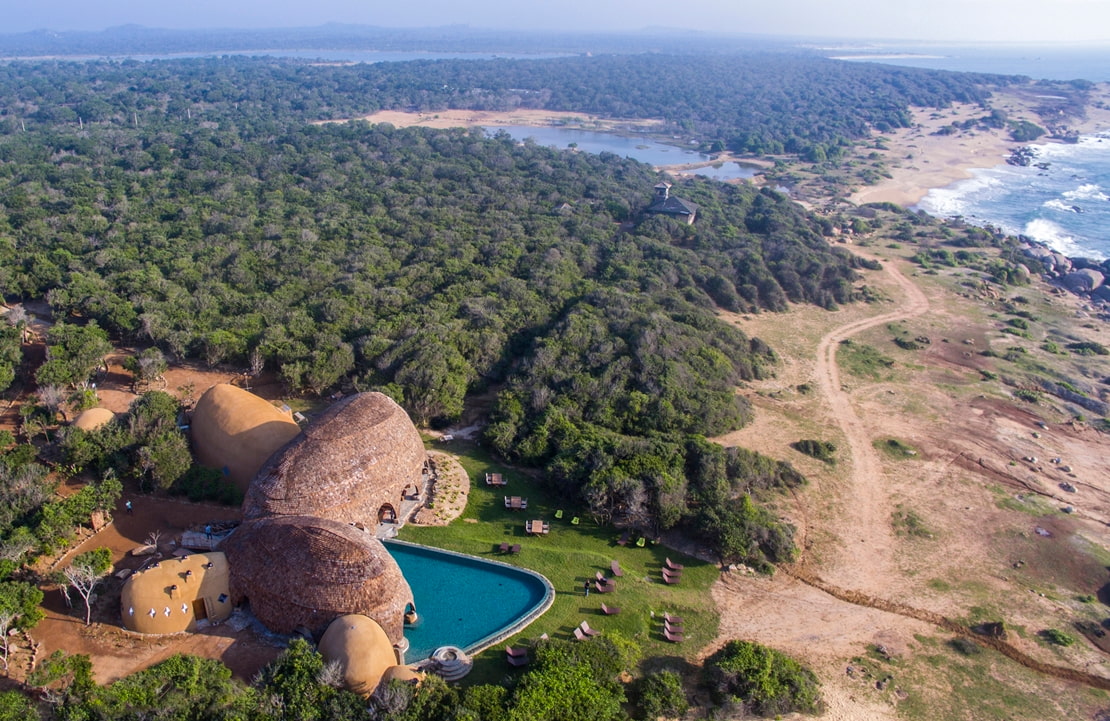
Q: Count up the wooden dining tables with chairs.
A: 3